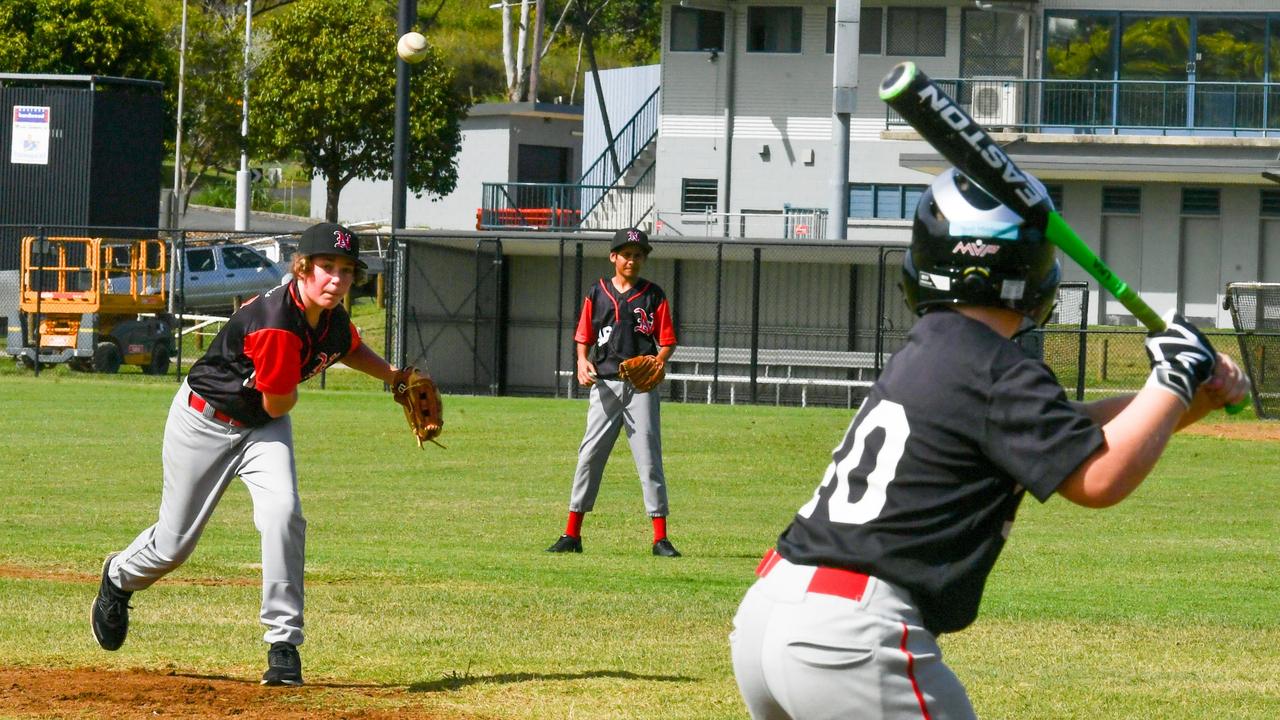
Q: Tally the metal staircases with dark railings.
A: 1